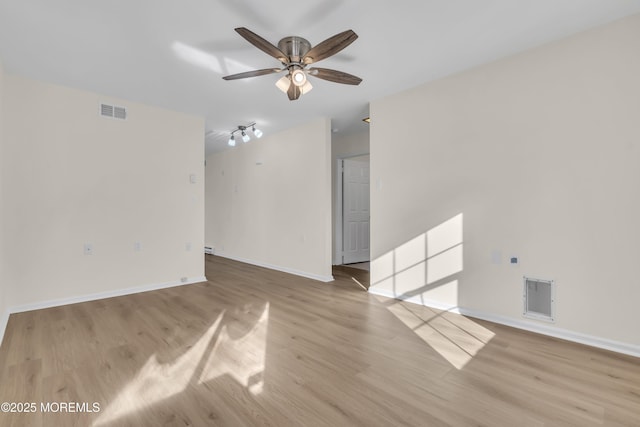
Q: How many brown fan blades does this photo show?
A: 5